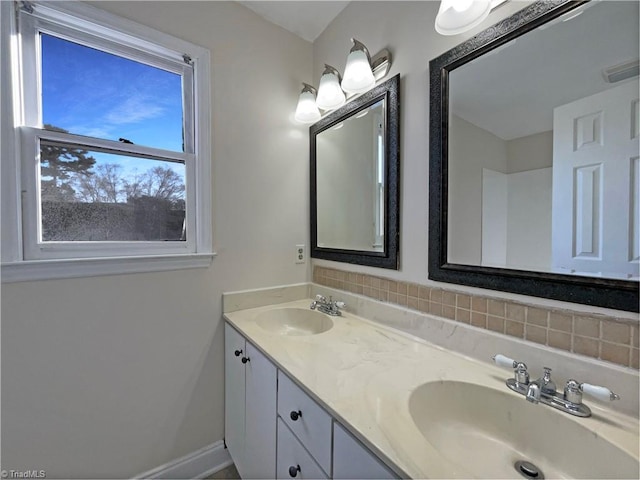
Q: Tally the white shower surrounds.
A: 1